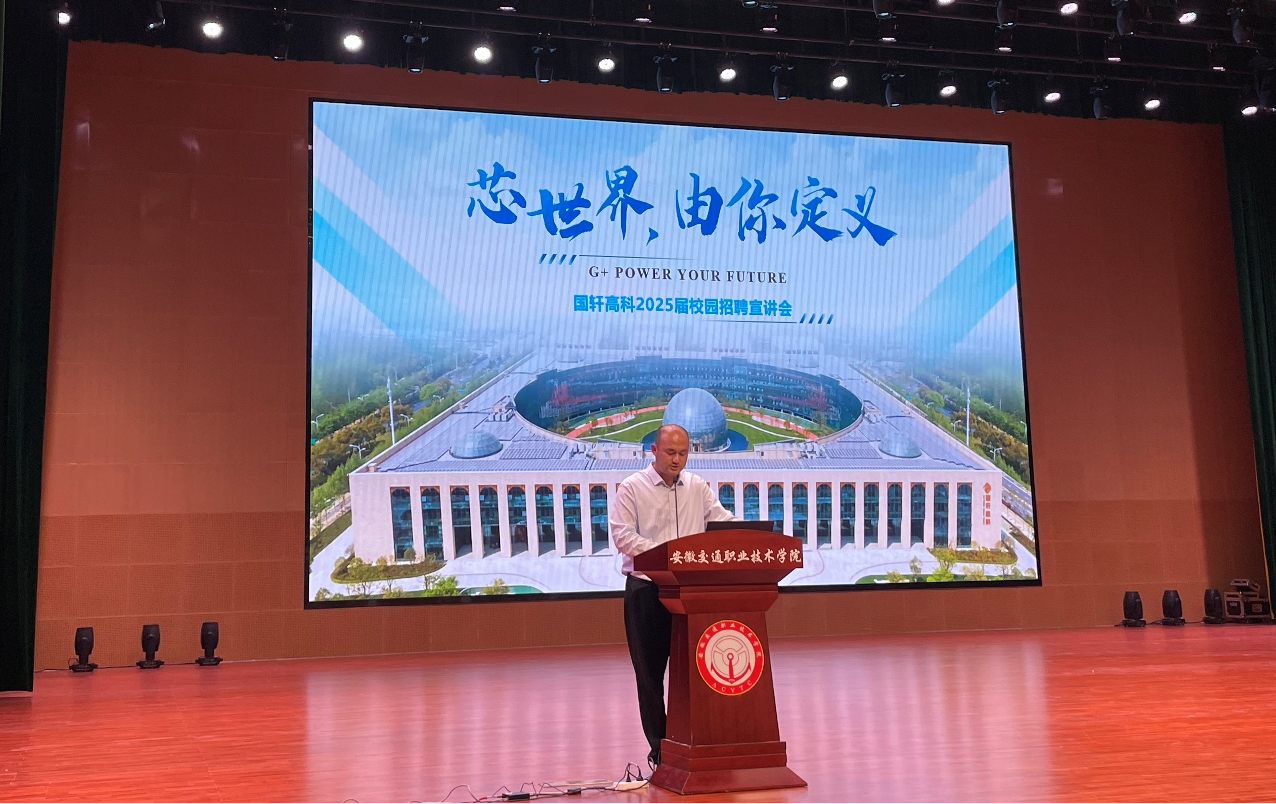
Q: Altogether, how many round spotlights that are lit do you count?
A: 14